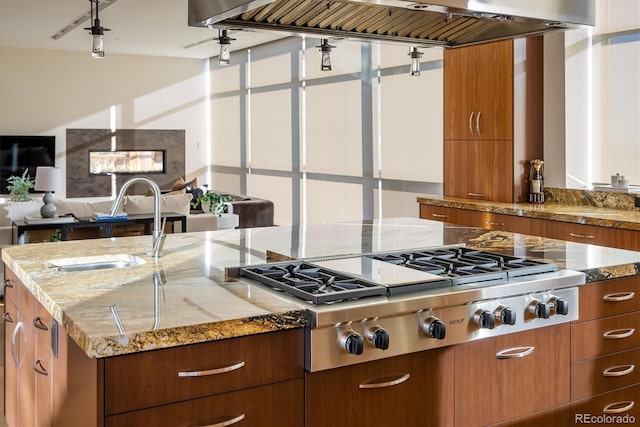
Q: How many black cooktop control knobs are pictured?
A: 7